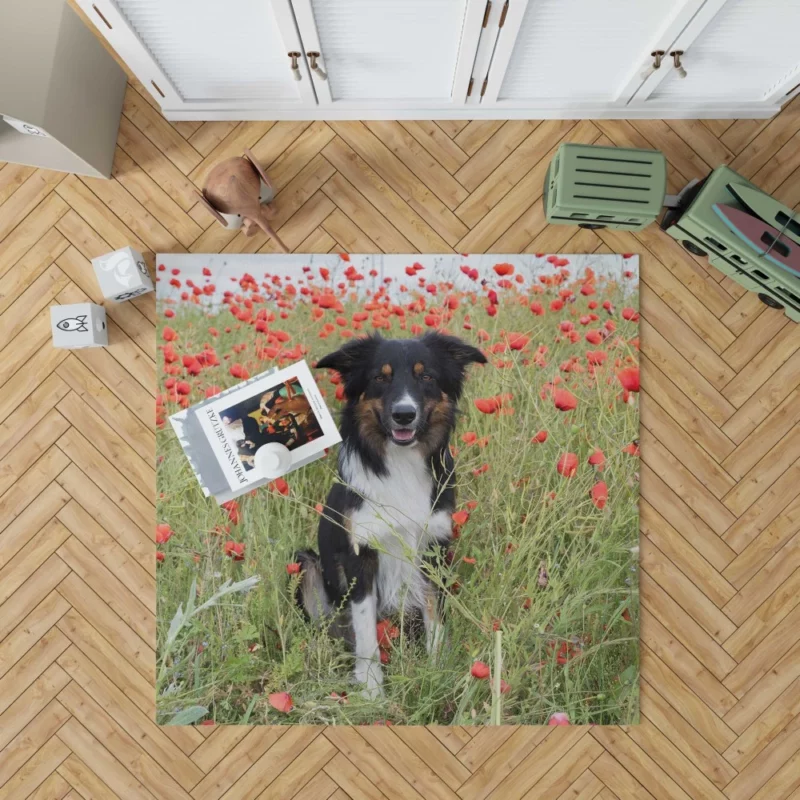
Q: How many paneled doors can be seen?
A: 4